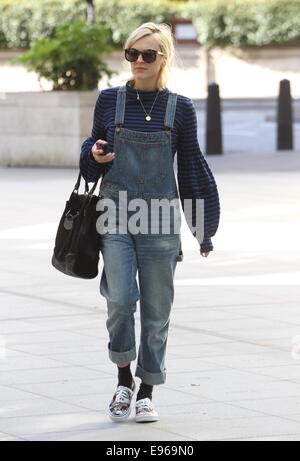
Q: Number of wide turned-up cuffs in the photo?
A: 2